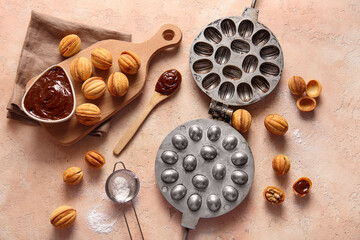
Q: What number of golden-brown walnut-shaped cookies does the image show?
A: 14